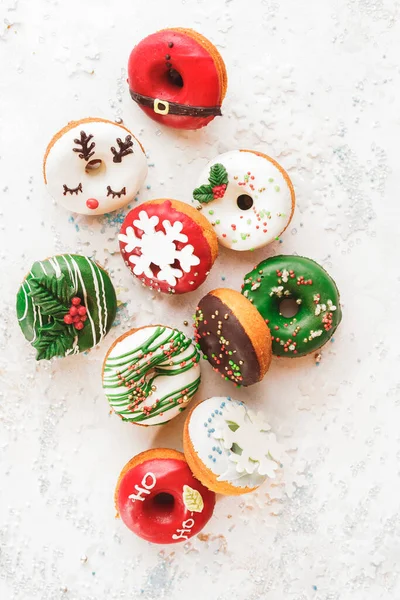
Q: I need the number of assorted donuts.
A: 10